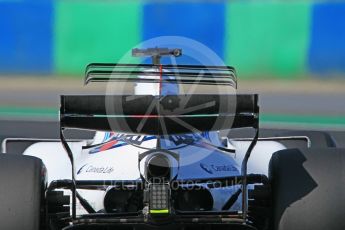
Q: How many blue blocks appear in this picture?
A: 3